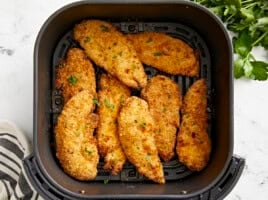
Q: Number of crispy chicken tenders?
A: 8